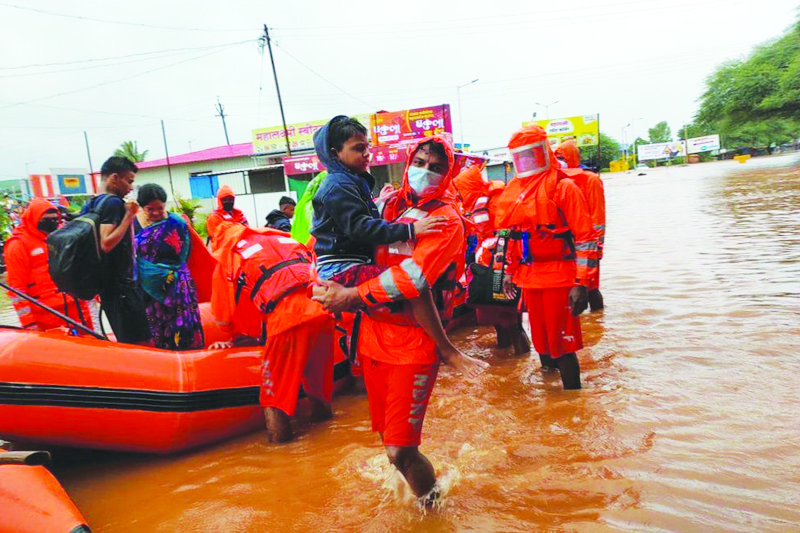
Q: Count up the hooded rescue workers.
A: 7